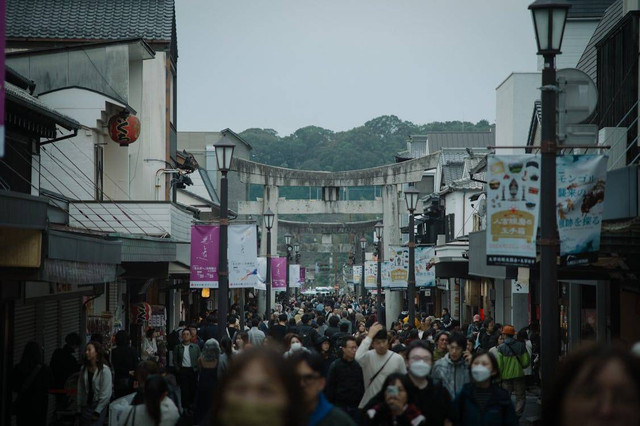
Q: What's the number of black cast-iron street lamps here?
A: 8